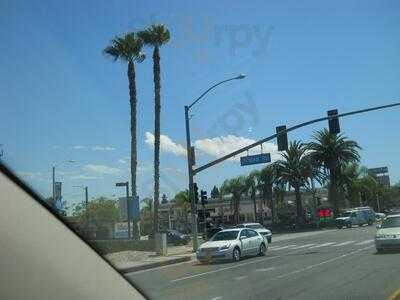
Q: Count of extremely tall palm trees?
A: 2